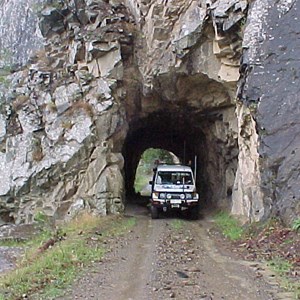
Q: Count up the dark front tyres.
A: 2